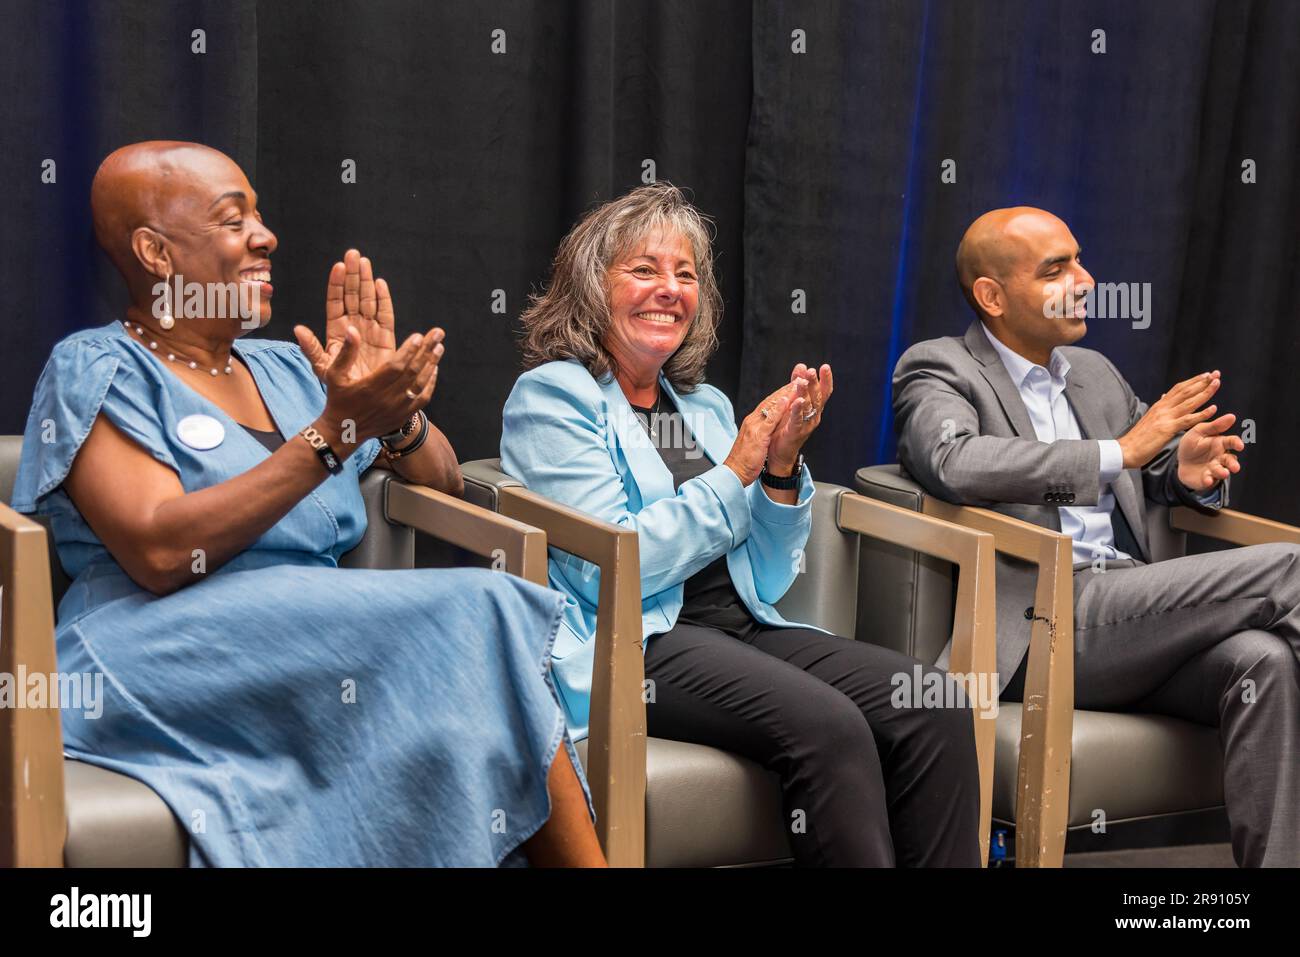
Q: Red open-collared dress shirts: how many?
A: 0